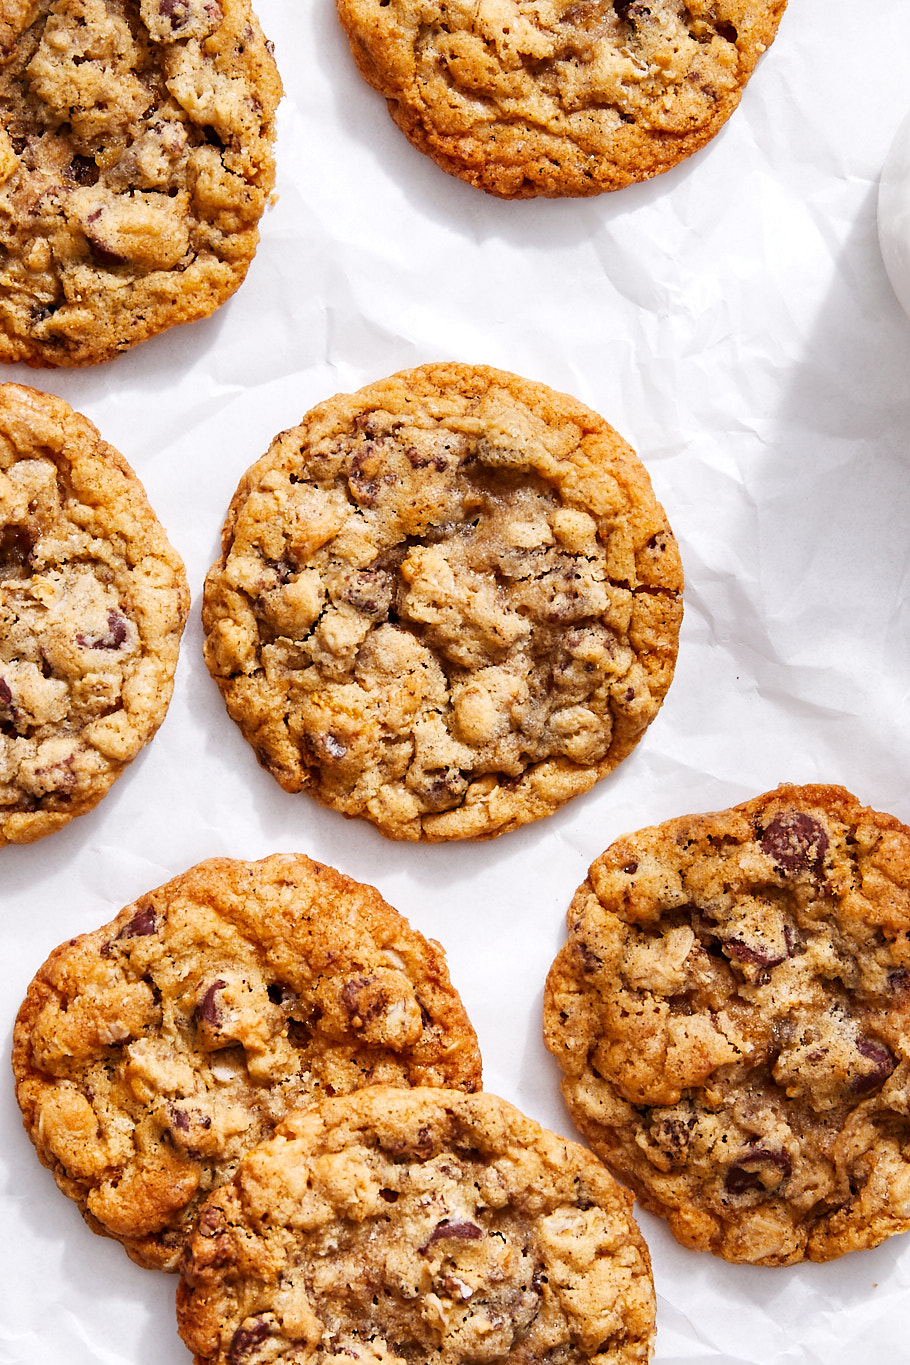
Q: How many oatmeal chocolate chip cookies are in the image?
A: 7